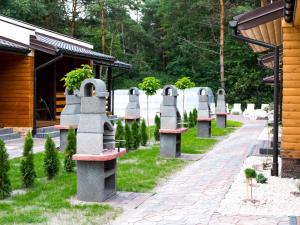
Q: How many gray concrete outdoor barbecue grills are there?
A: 6